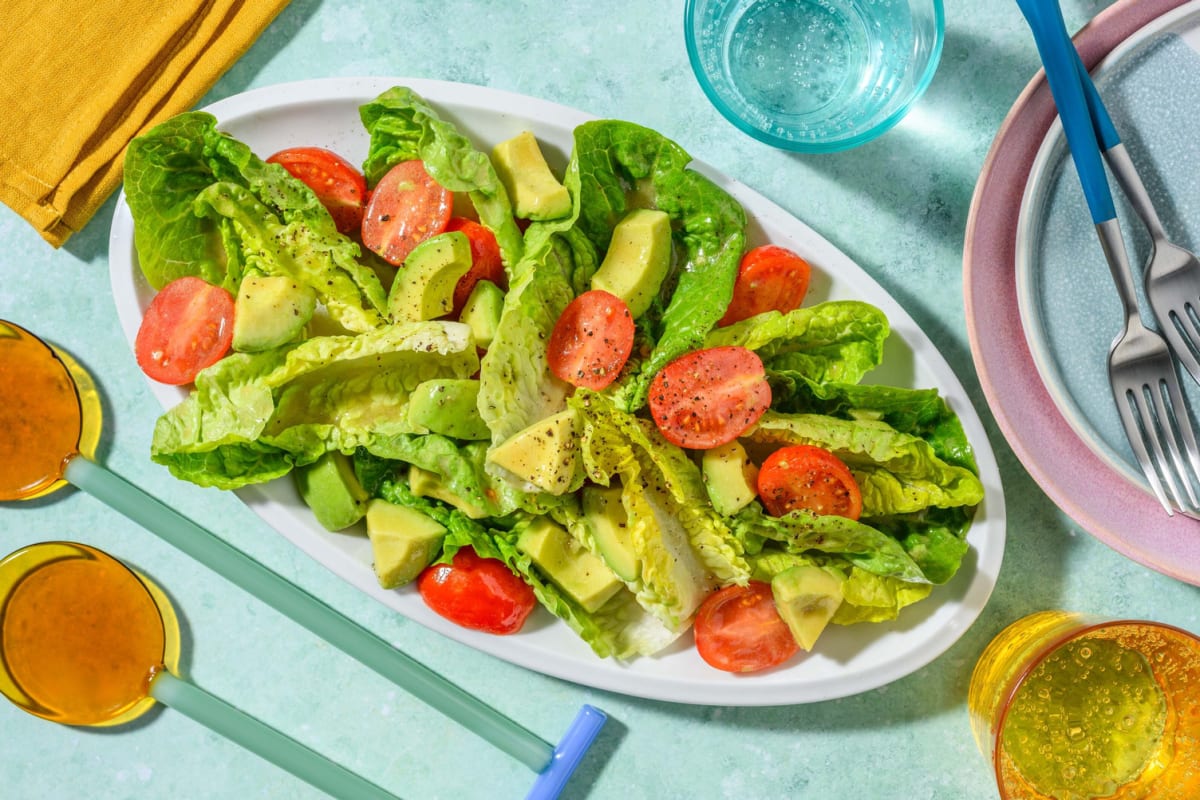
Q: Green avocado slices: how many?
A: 14